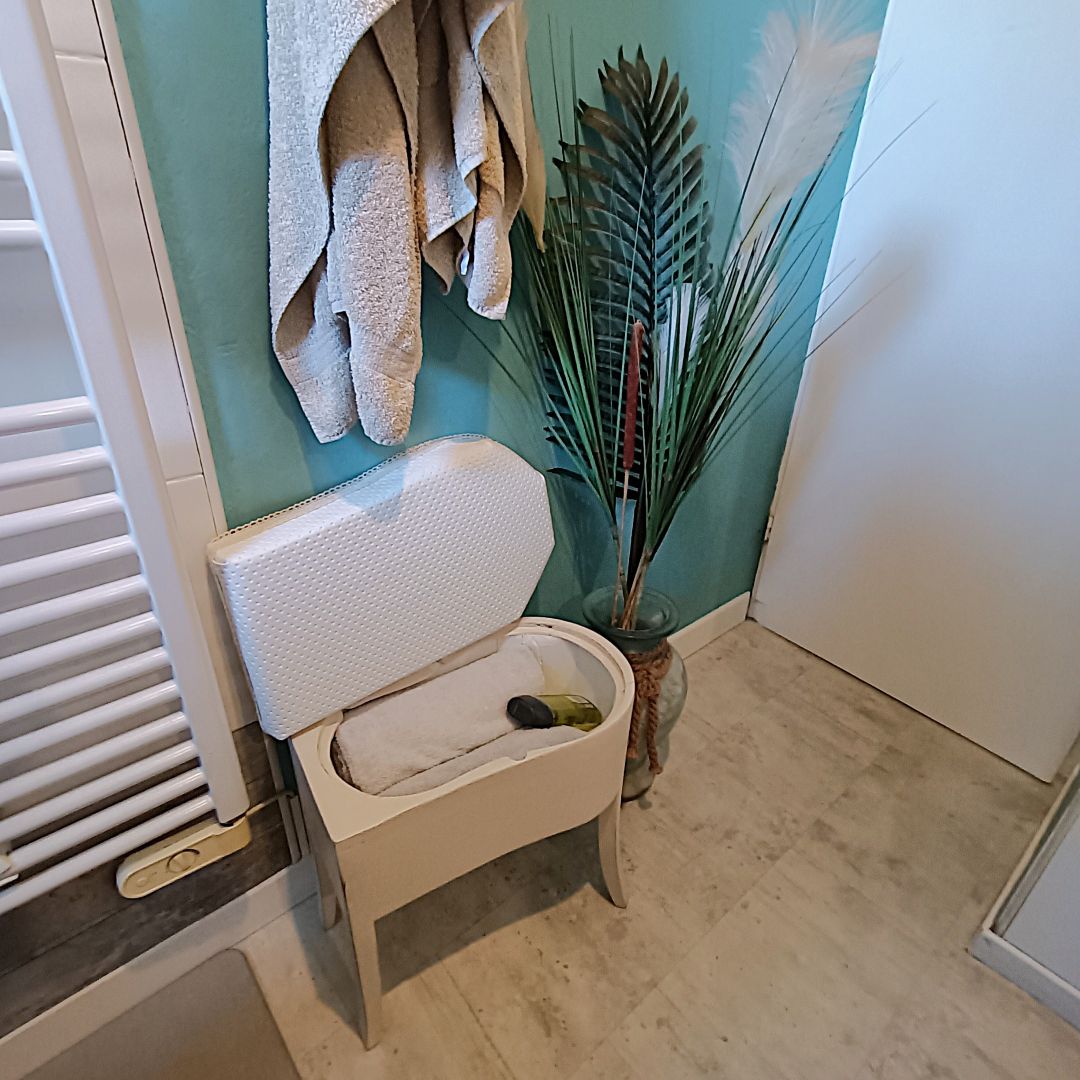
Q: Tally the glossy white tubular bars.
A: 14